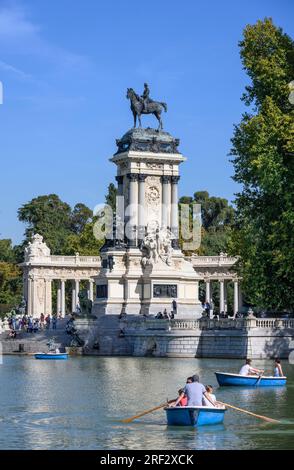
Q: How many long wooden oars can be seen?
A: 2